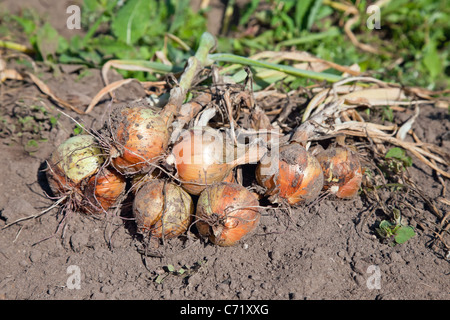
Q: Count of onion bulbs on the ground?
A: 8